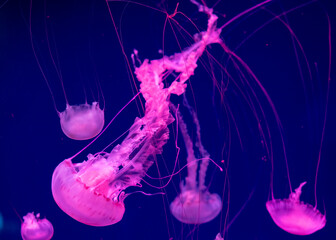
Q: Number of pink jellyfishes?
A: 5